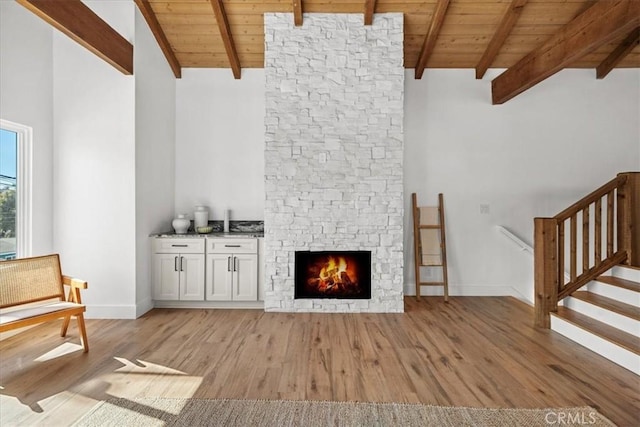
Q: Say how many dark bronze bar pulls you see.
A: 6